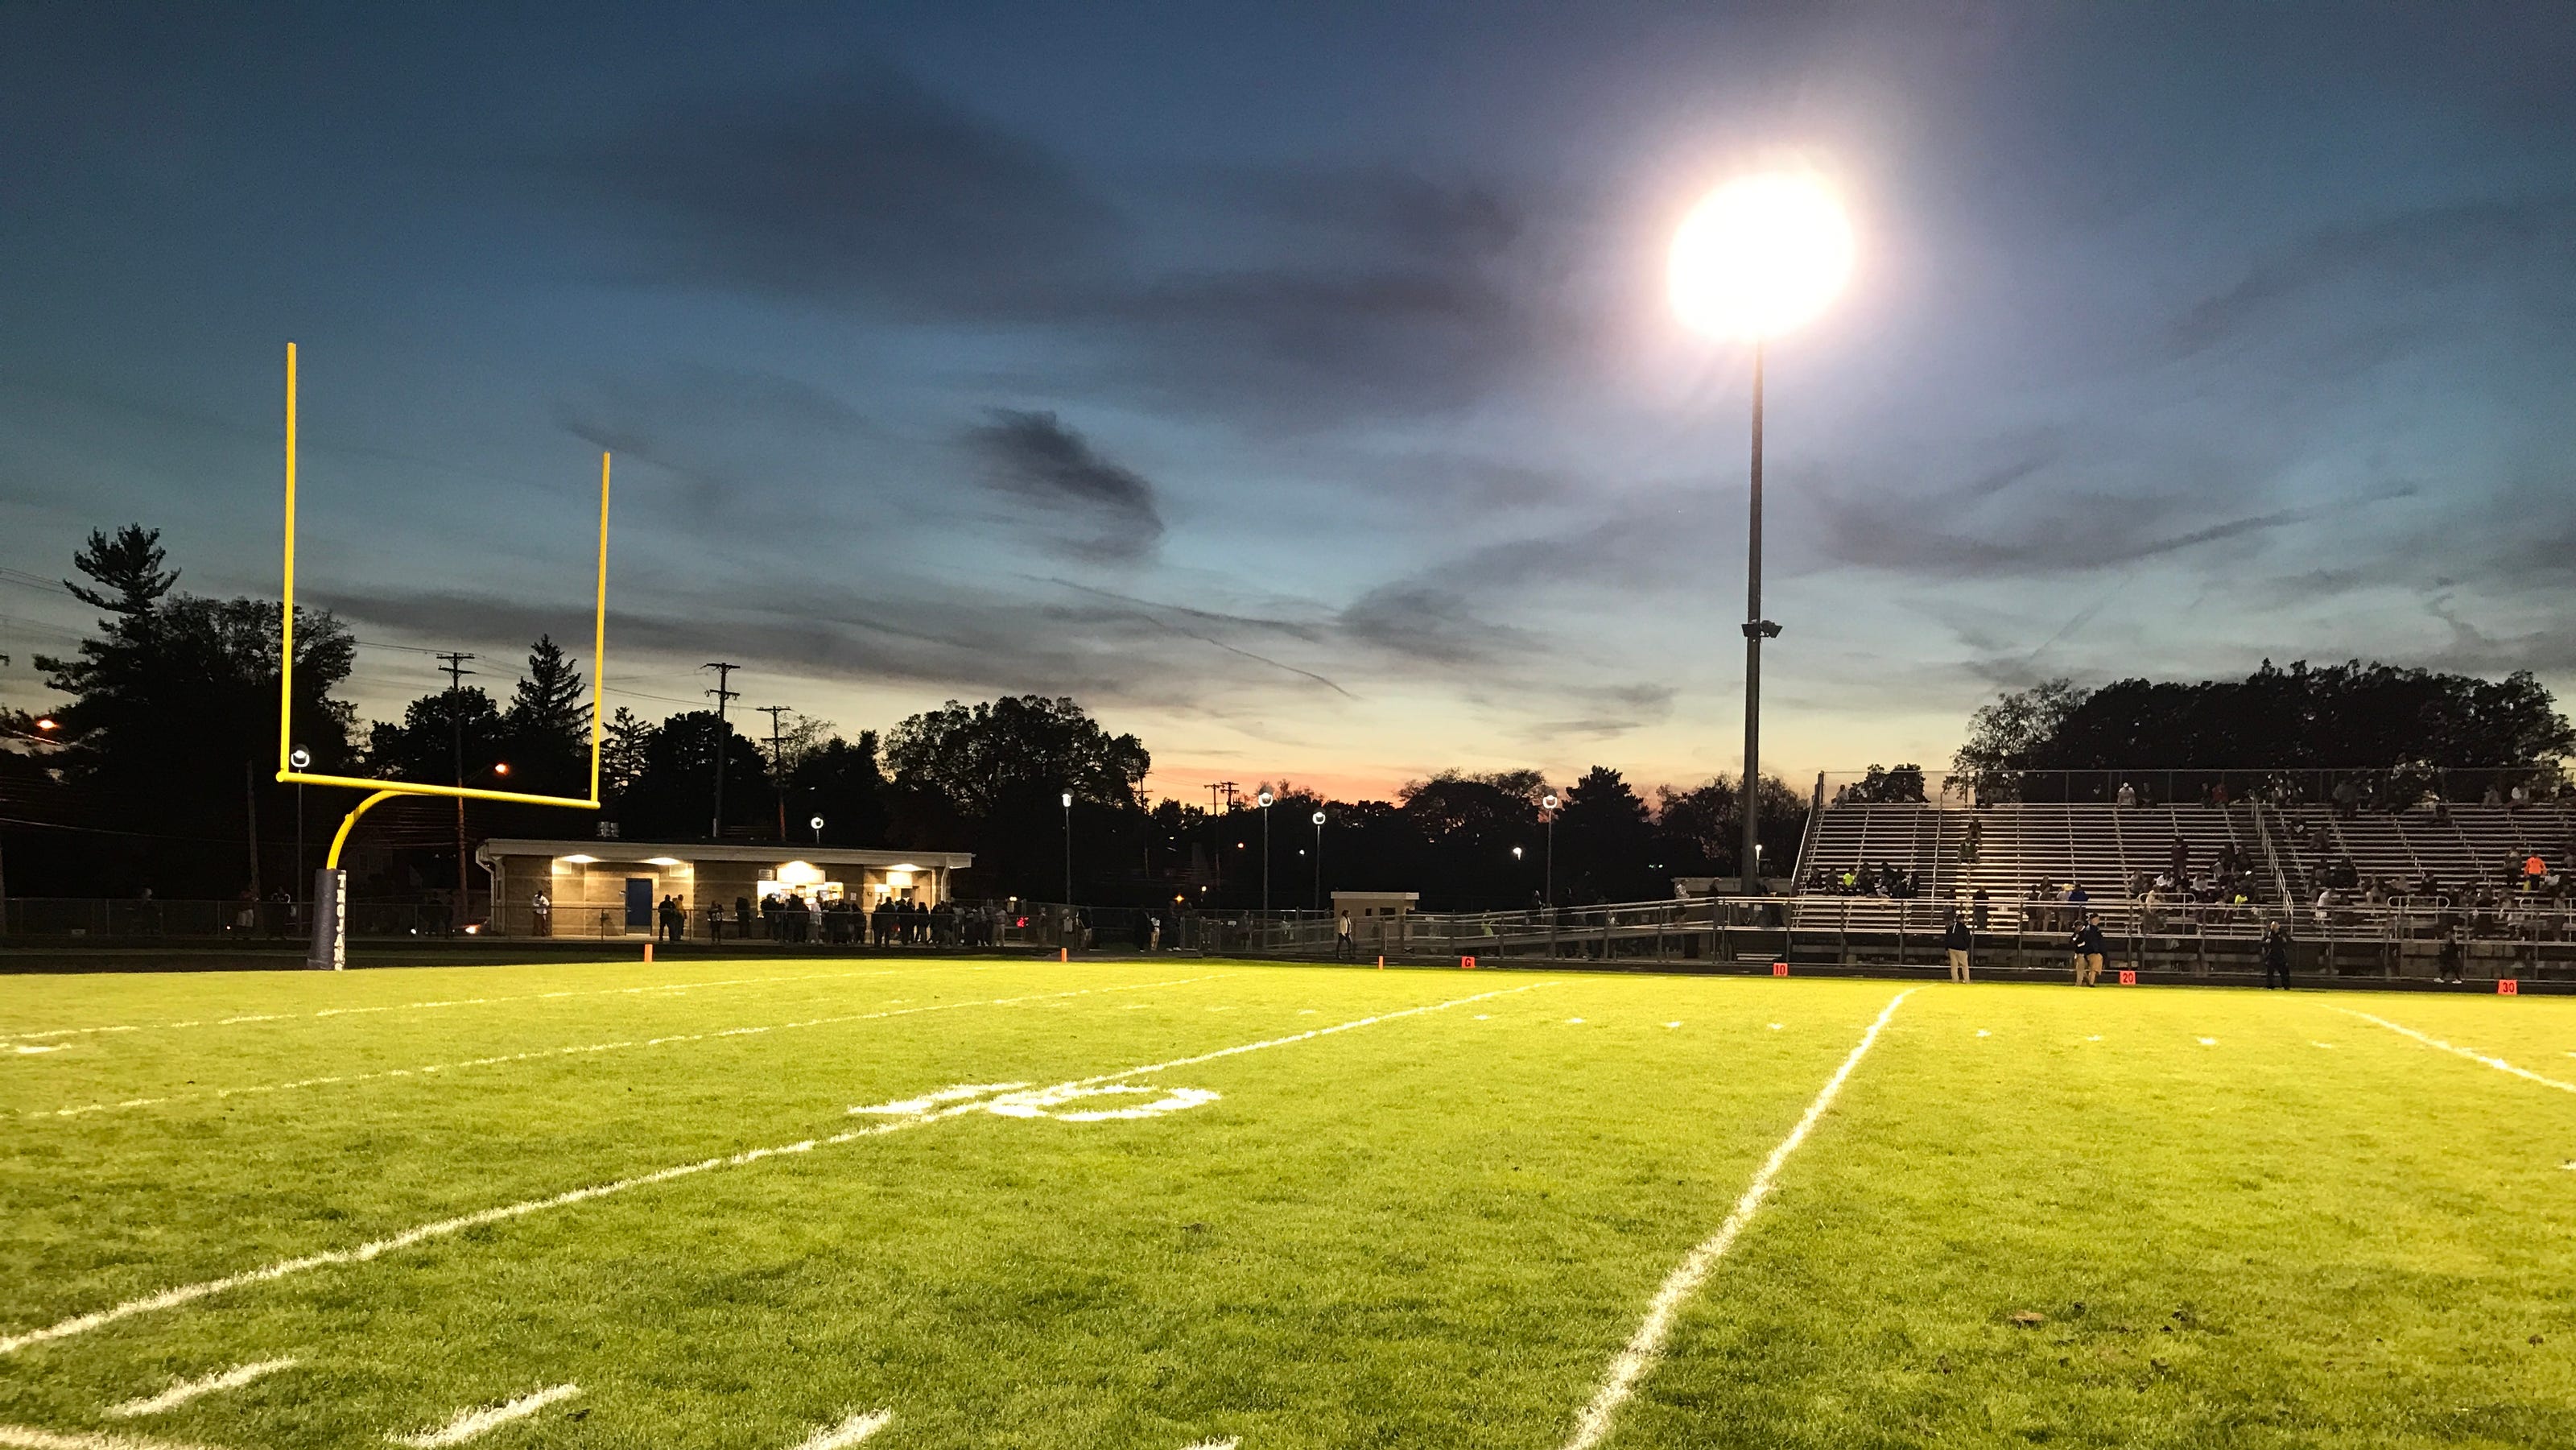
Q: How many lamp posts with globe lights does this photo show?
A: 6